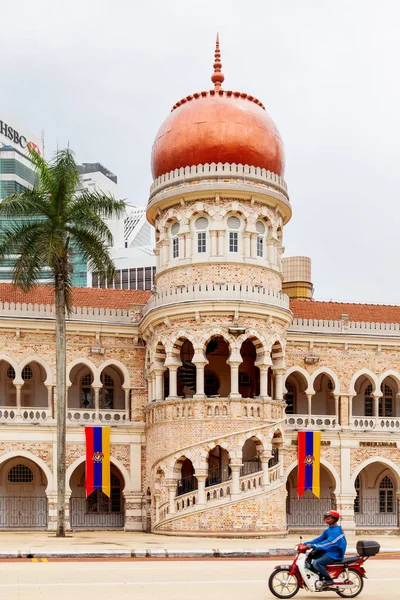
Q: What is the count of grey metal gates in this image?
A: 4